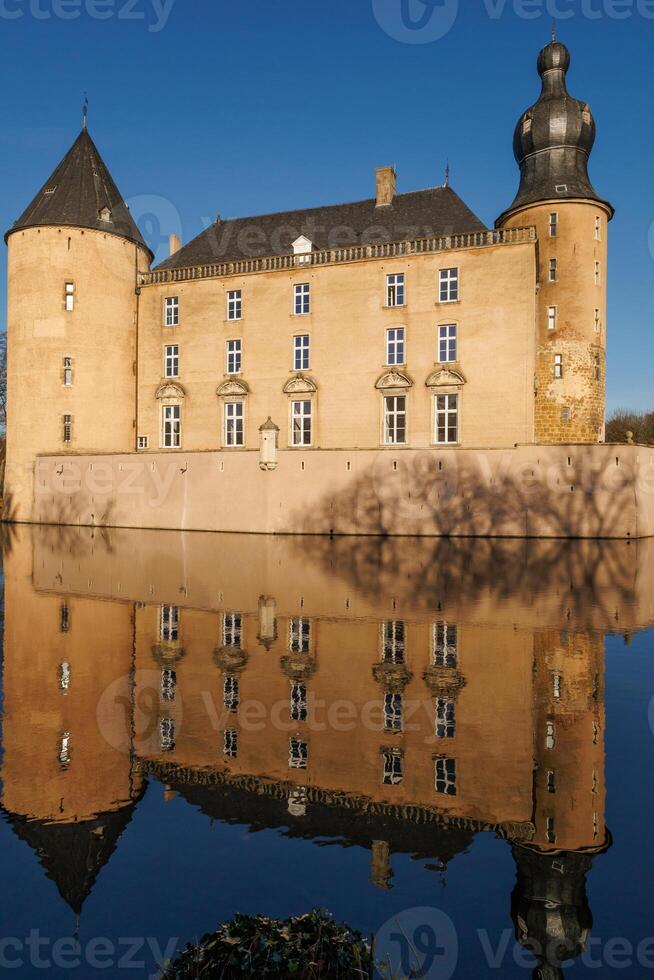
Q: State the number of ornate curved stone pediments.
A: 5